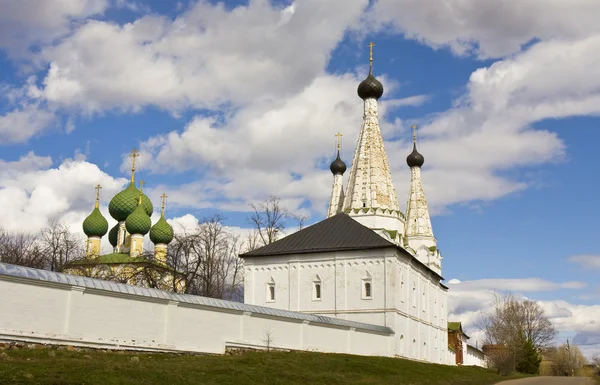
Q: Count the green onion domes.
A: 5